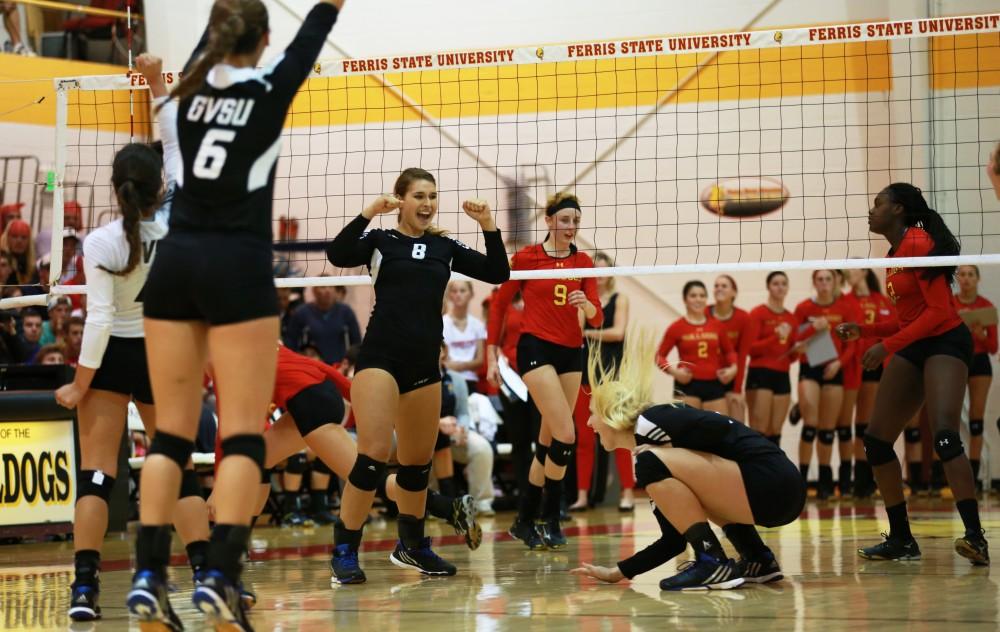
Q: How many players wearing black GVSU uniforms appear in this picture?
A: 3